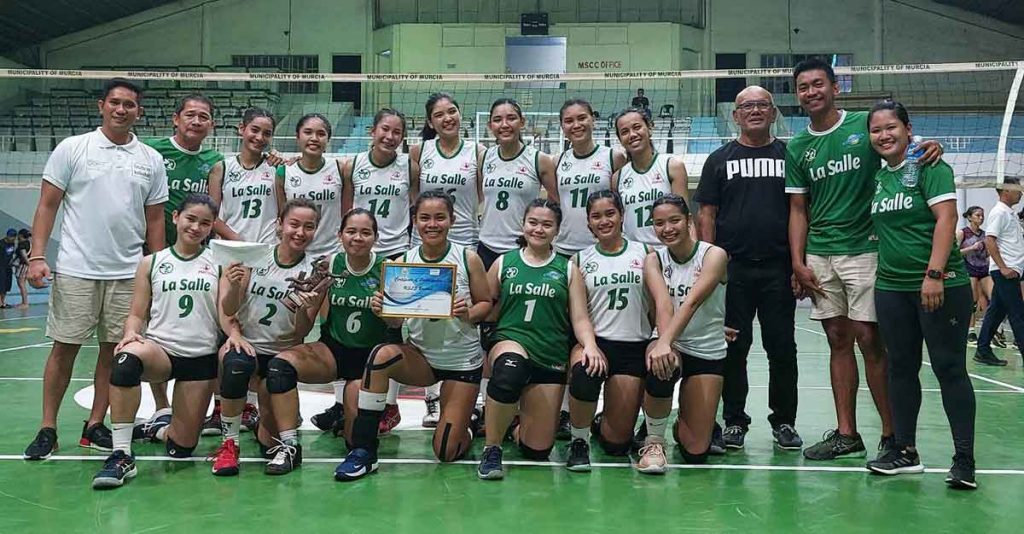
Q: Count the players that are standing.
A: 7